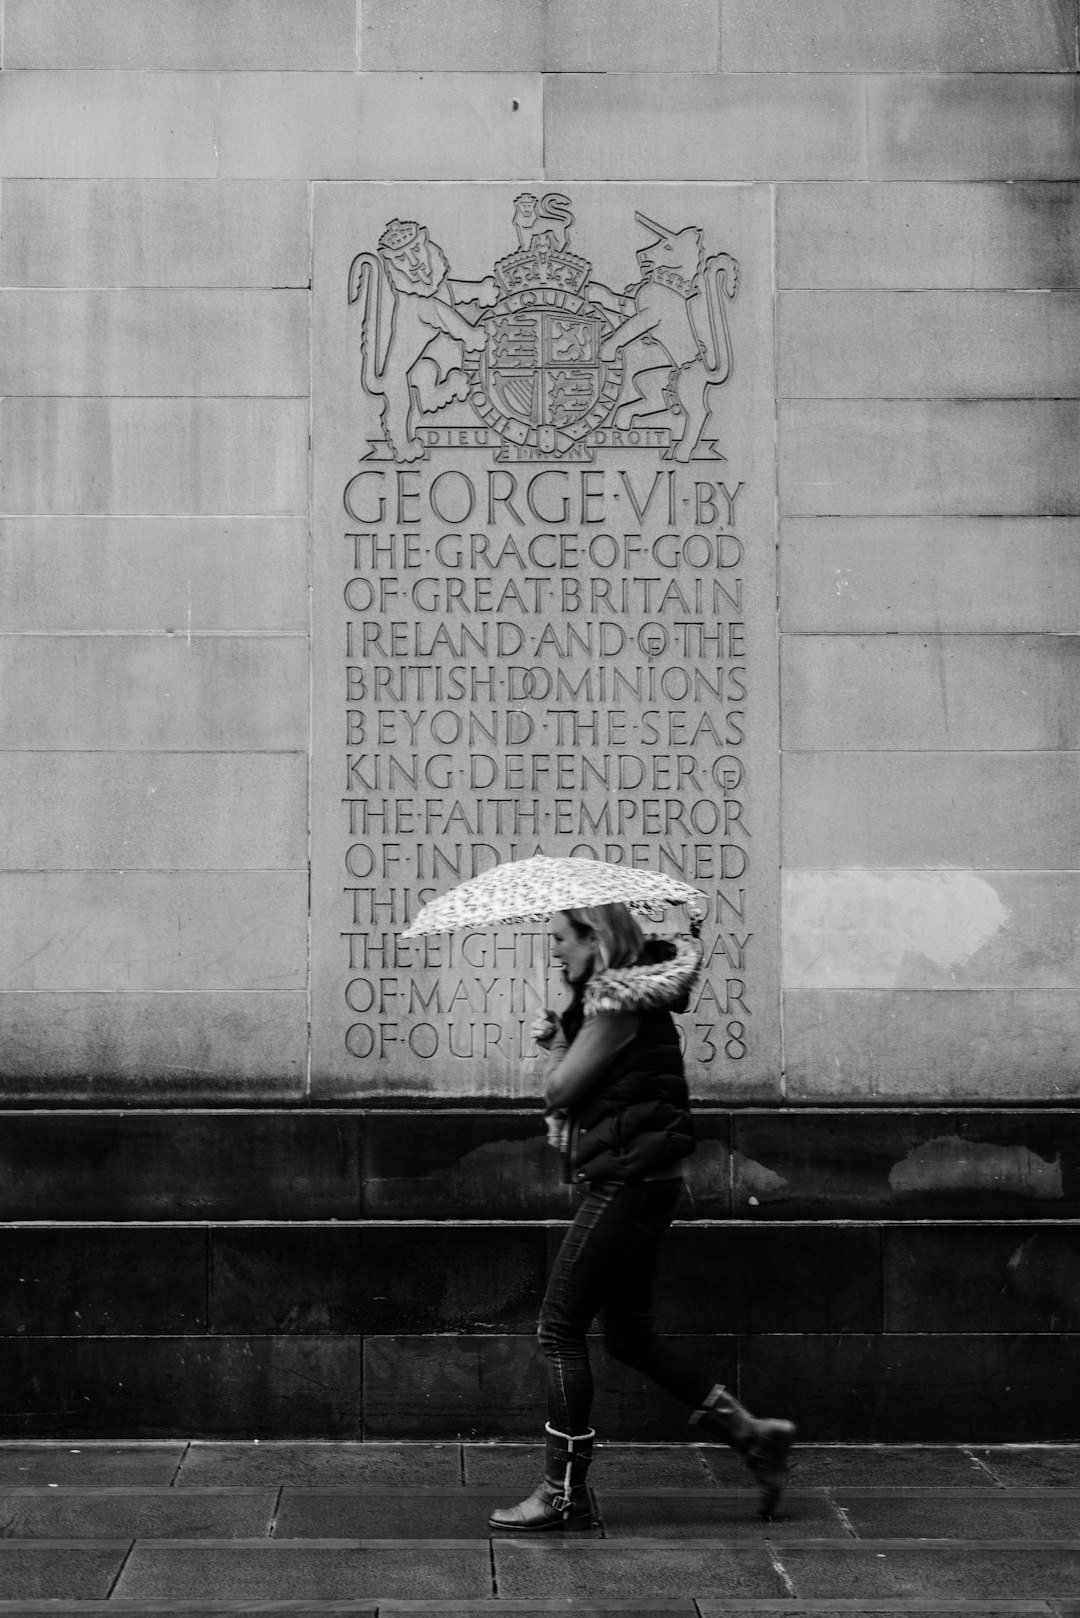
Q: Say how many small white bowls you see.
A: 0